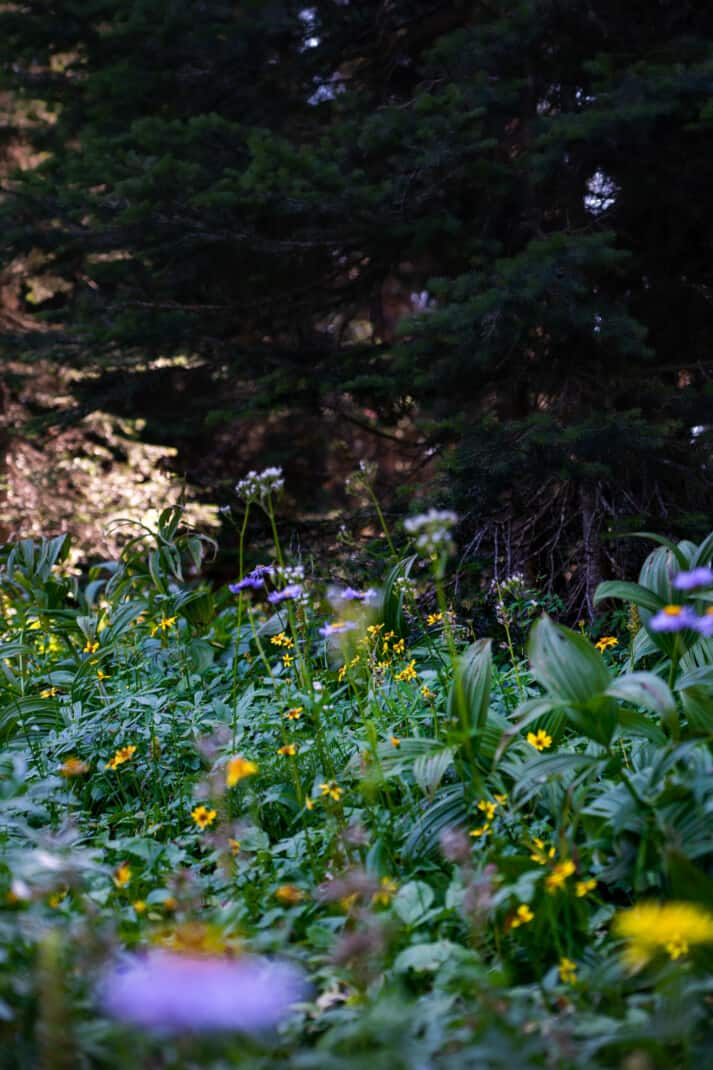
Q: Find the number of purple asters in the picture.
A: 9